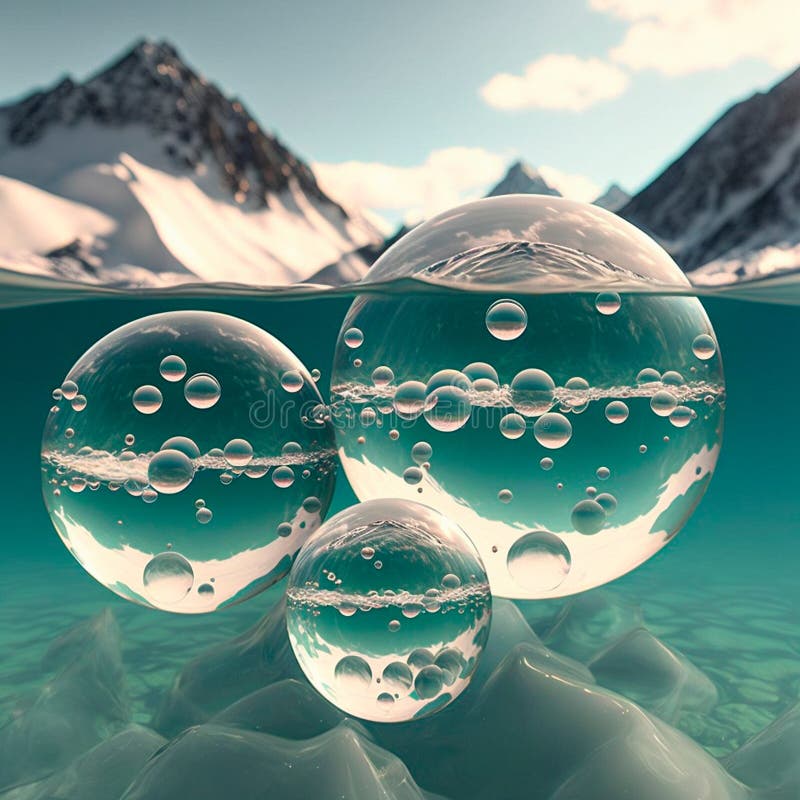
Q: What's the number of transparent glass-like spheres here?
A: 3